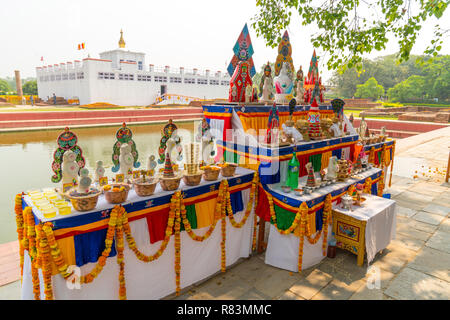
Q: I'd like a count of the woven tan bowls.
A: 7